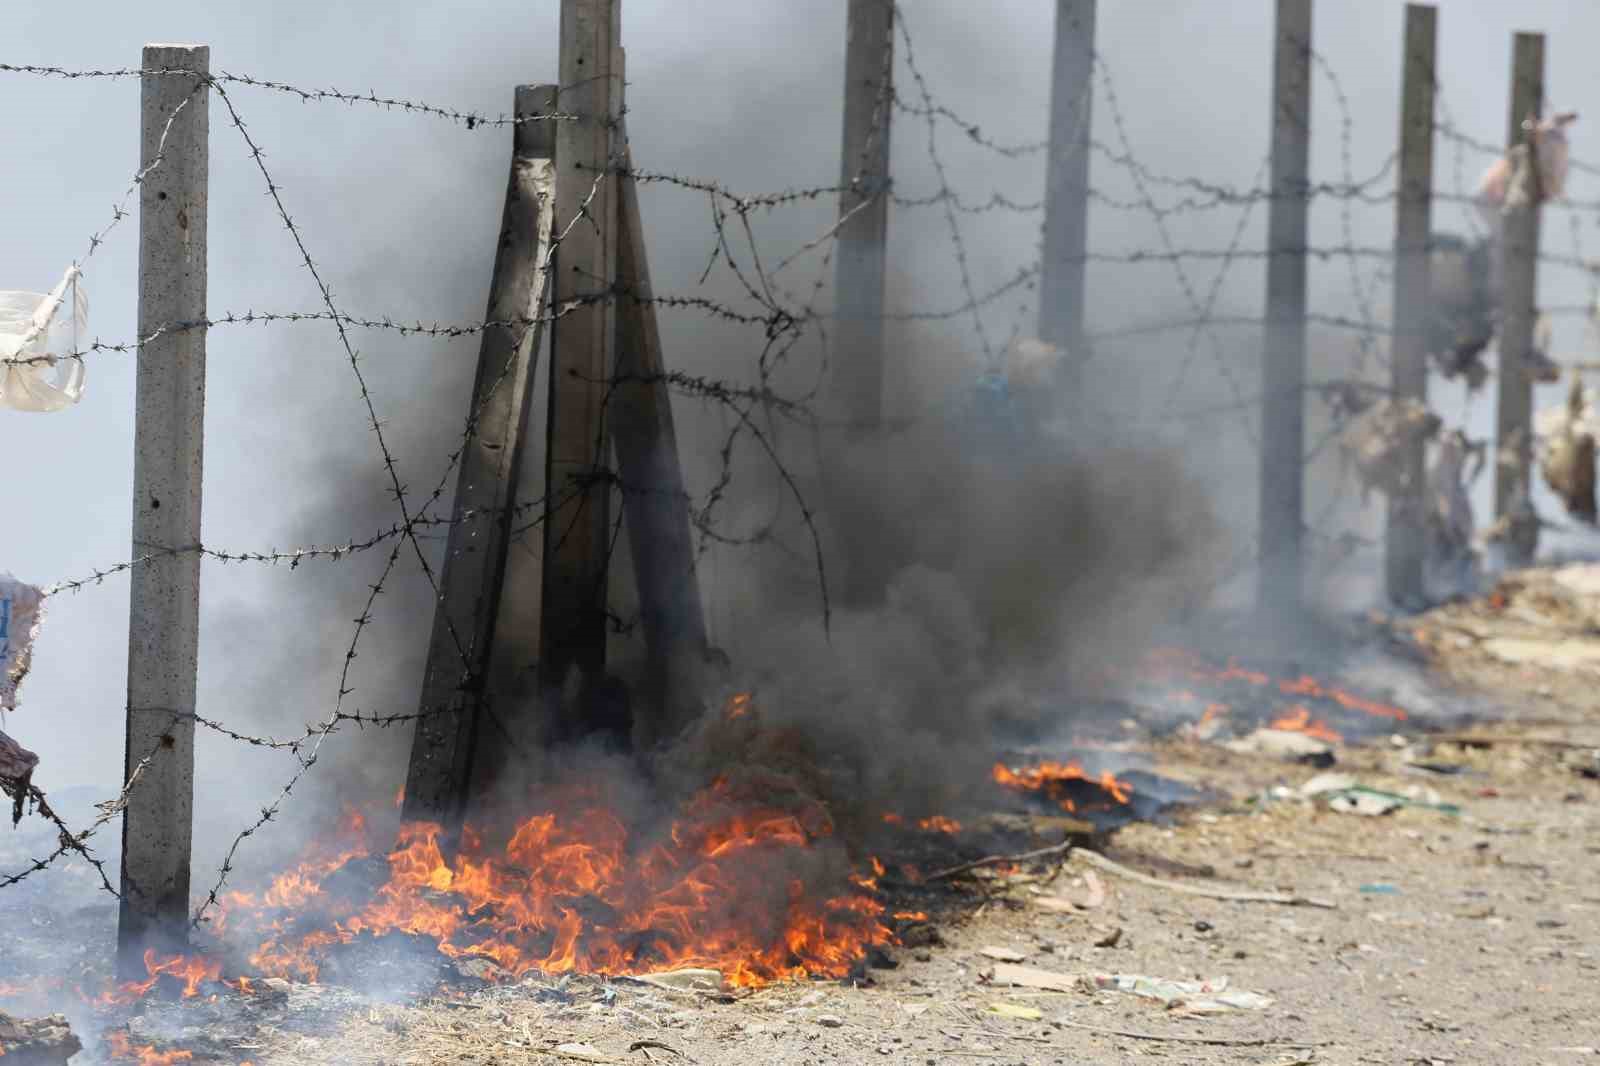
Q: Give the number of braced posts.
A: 1